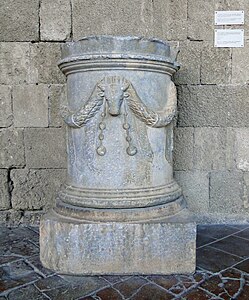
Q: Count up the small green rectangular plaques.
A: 0